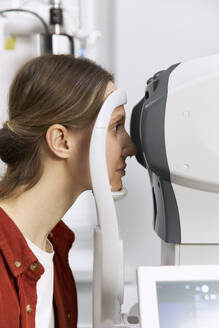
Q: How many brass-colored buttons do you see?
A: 3